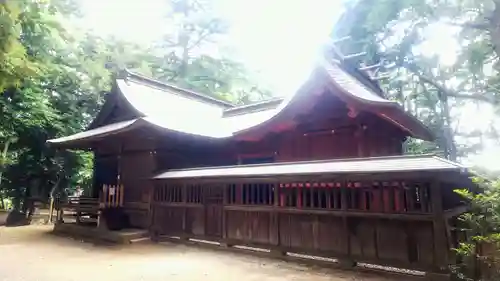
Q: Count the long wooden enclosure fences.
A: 1